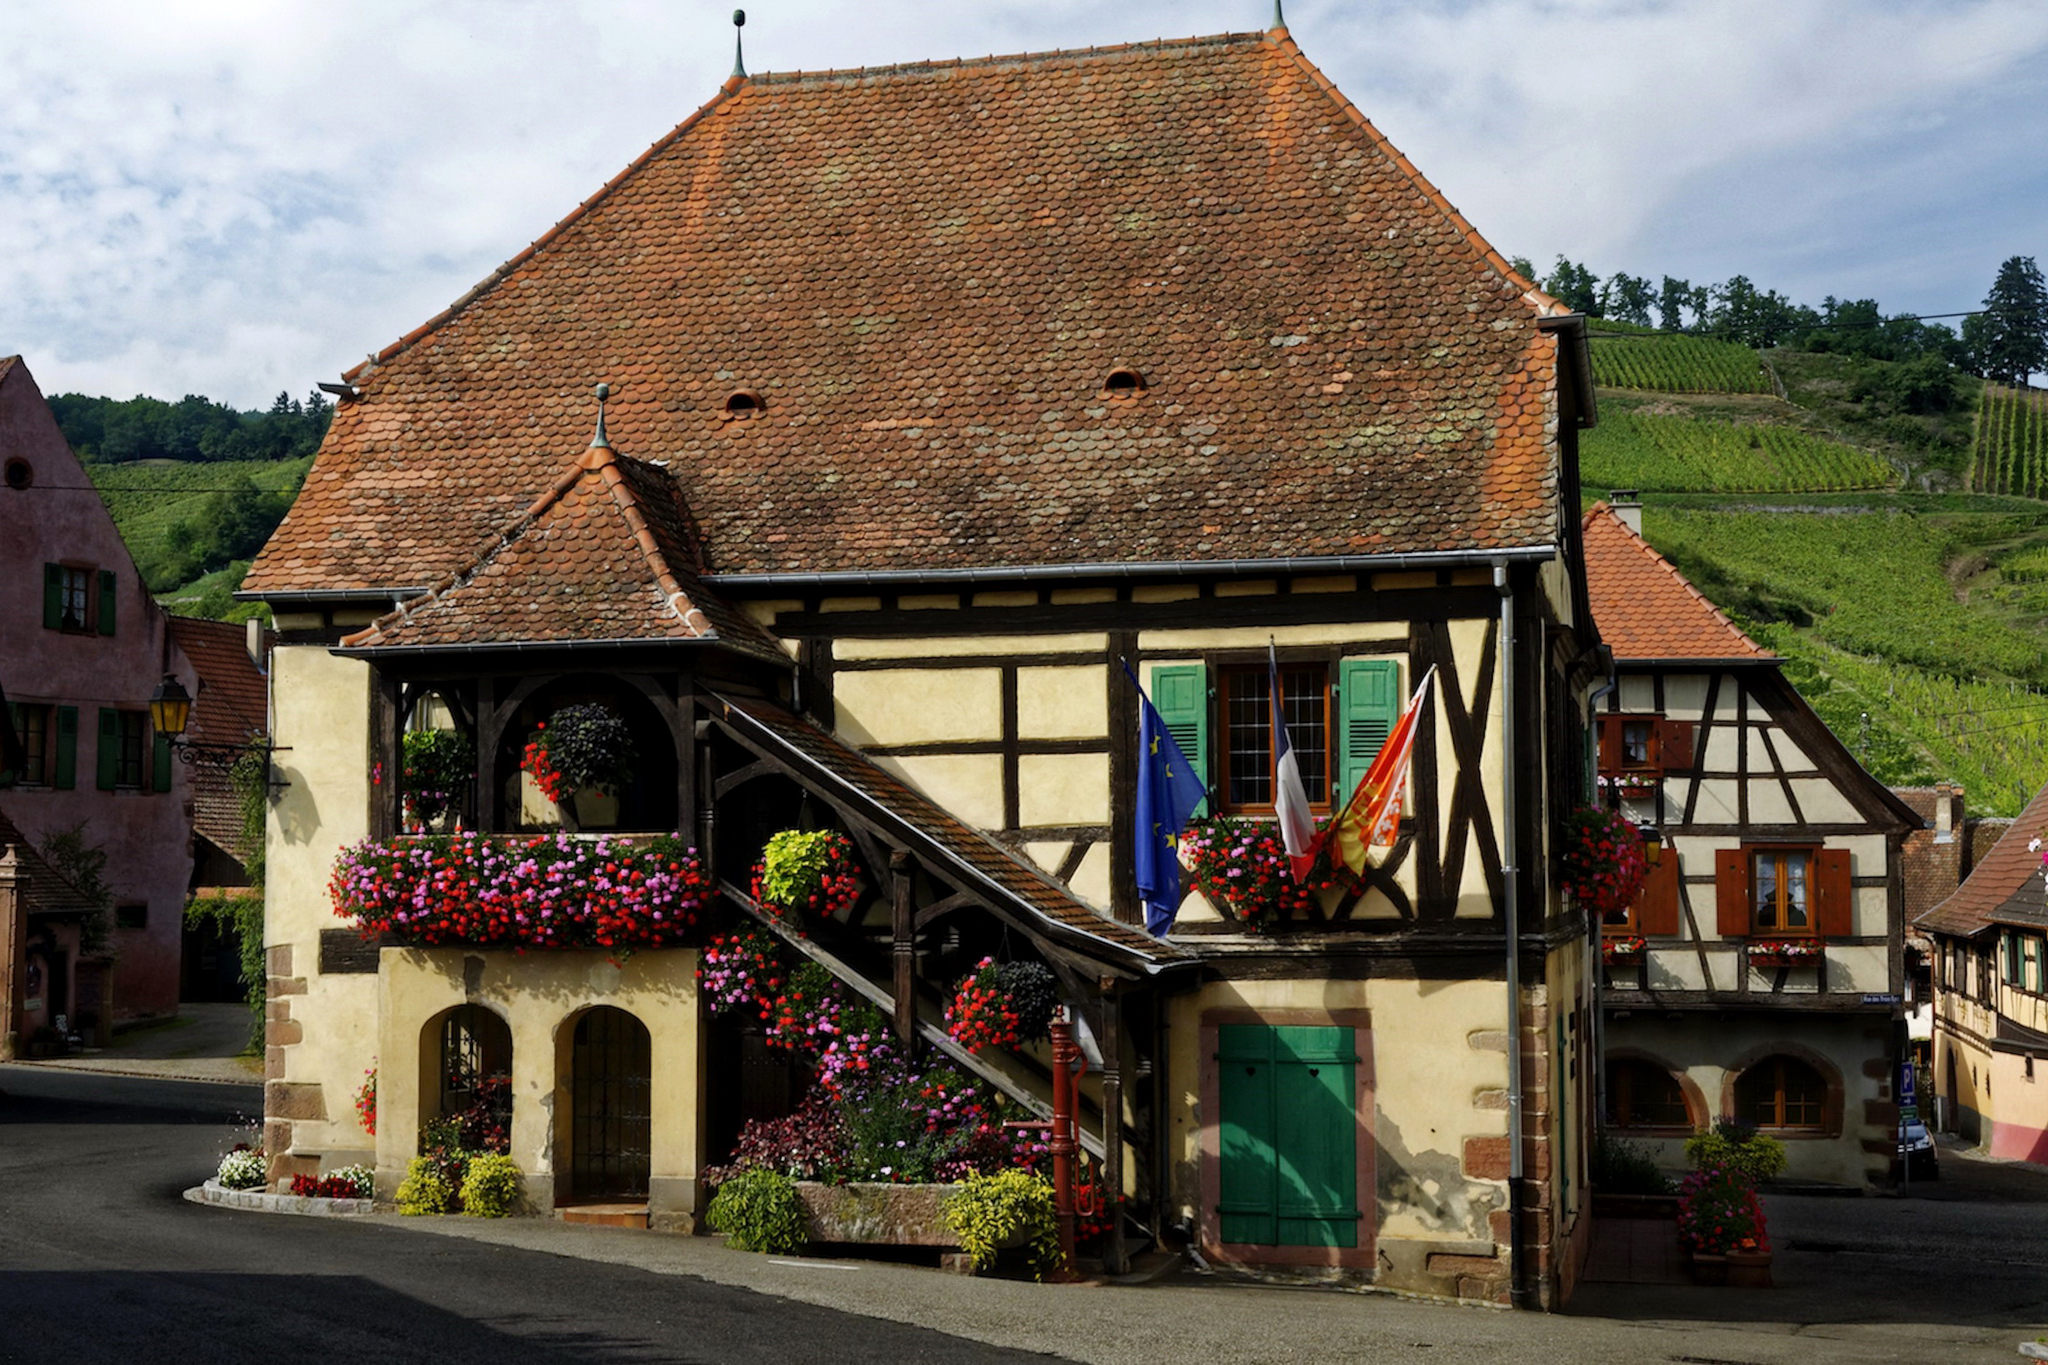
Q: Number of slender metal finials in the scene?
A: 3